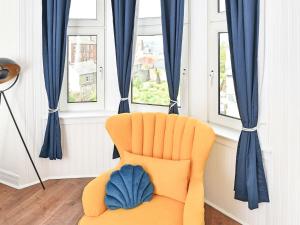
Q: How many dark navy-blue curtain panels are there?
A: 4